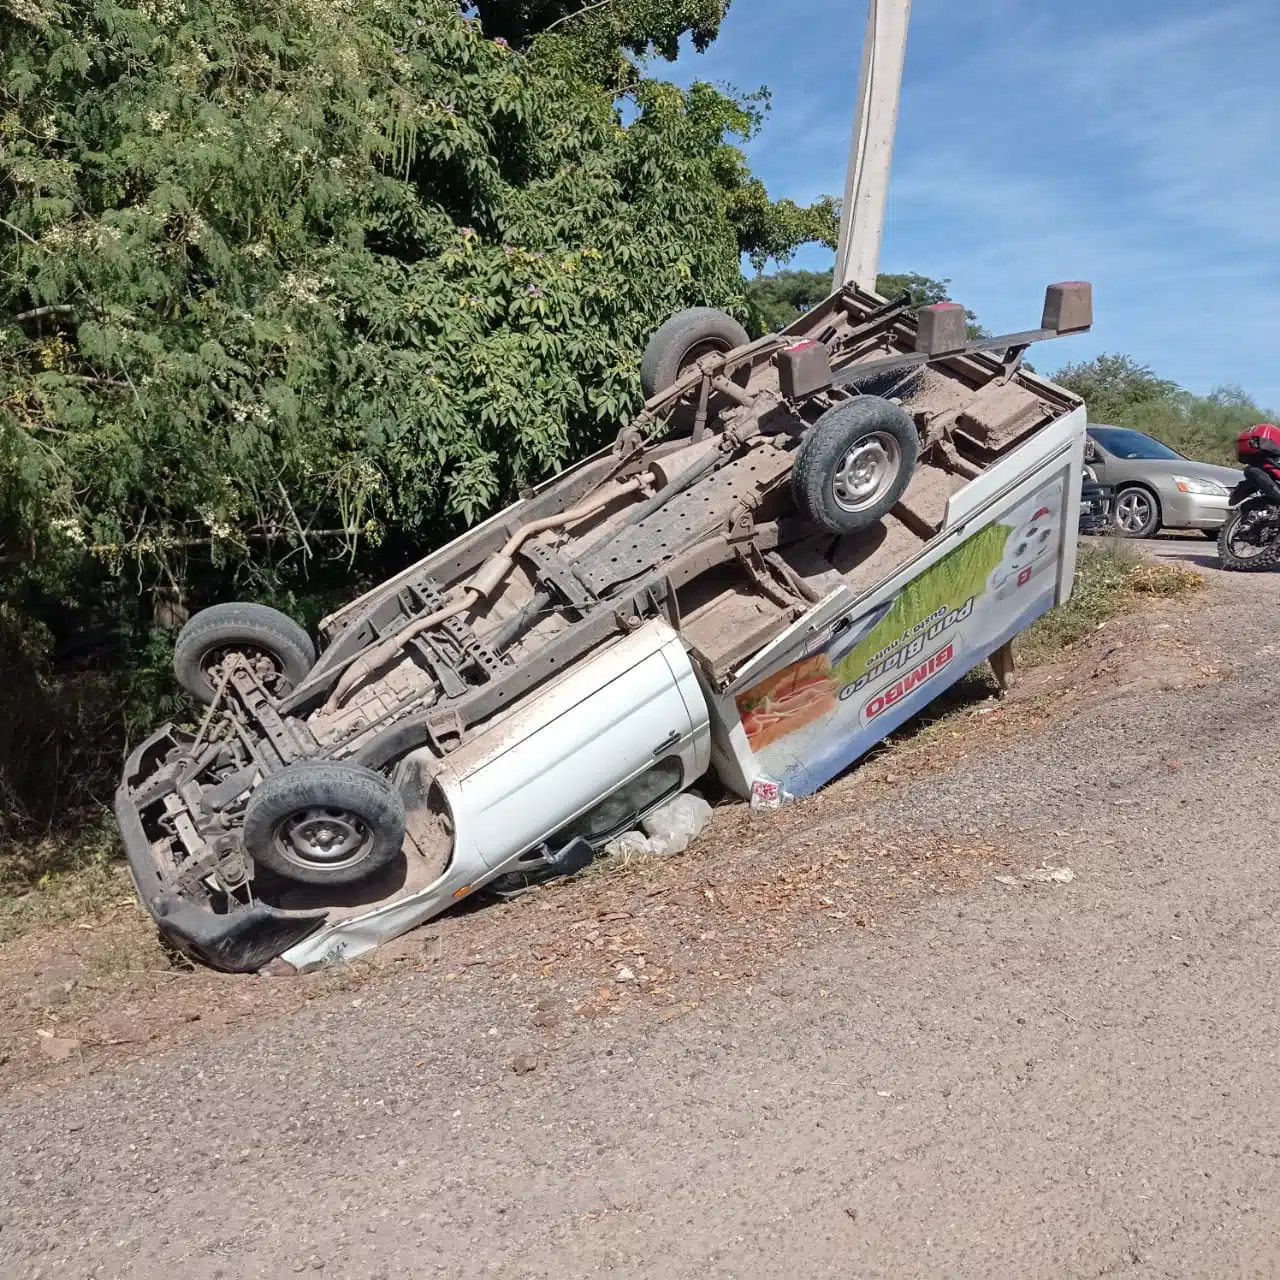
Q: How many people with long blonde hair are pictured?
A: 0